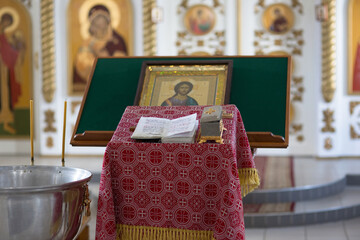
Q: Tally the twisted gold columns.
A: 3